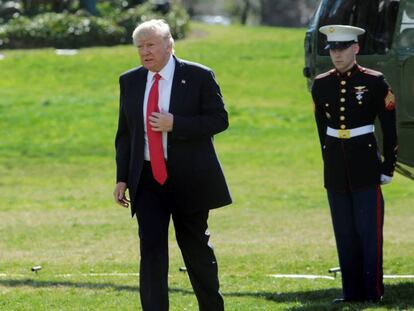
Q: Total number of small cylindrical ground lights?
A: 3